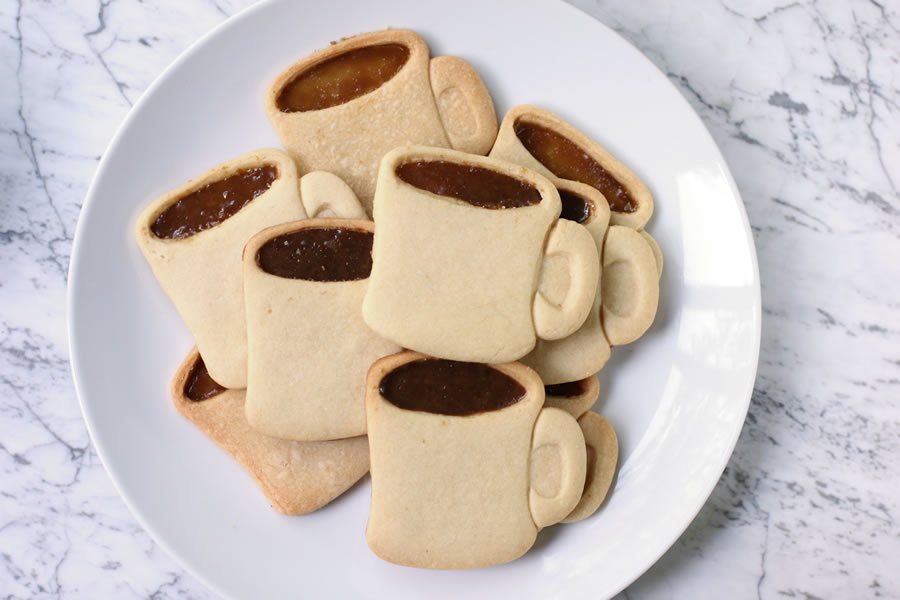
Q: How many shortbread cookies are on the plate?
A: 9